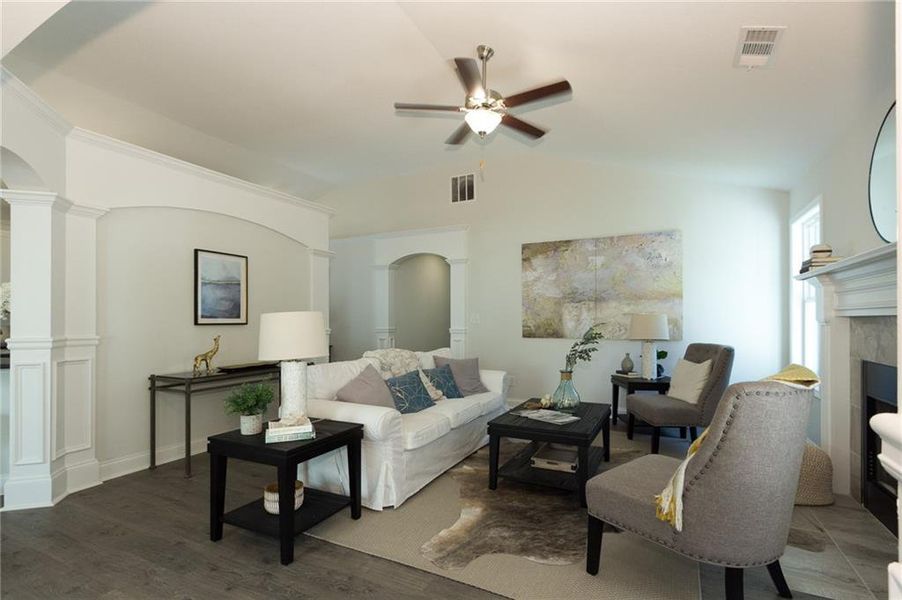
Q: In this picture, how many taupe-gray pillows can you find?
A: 2